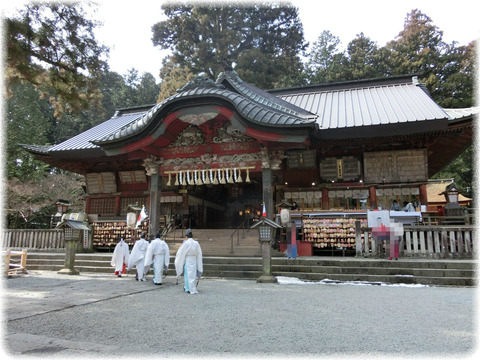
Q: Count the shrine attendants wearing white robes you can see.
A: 4